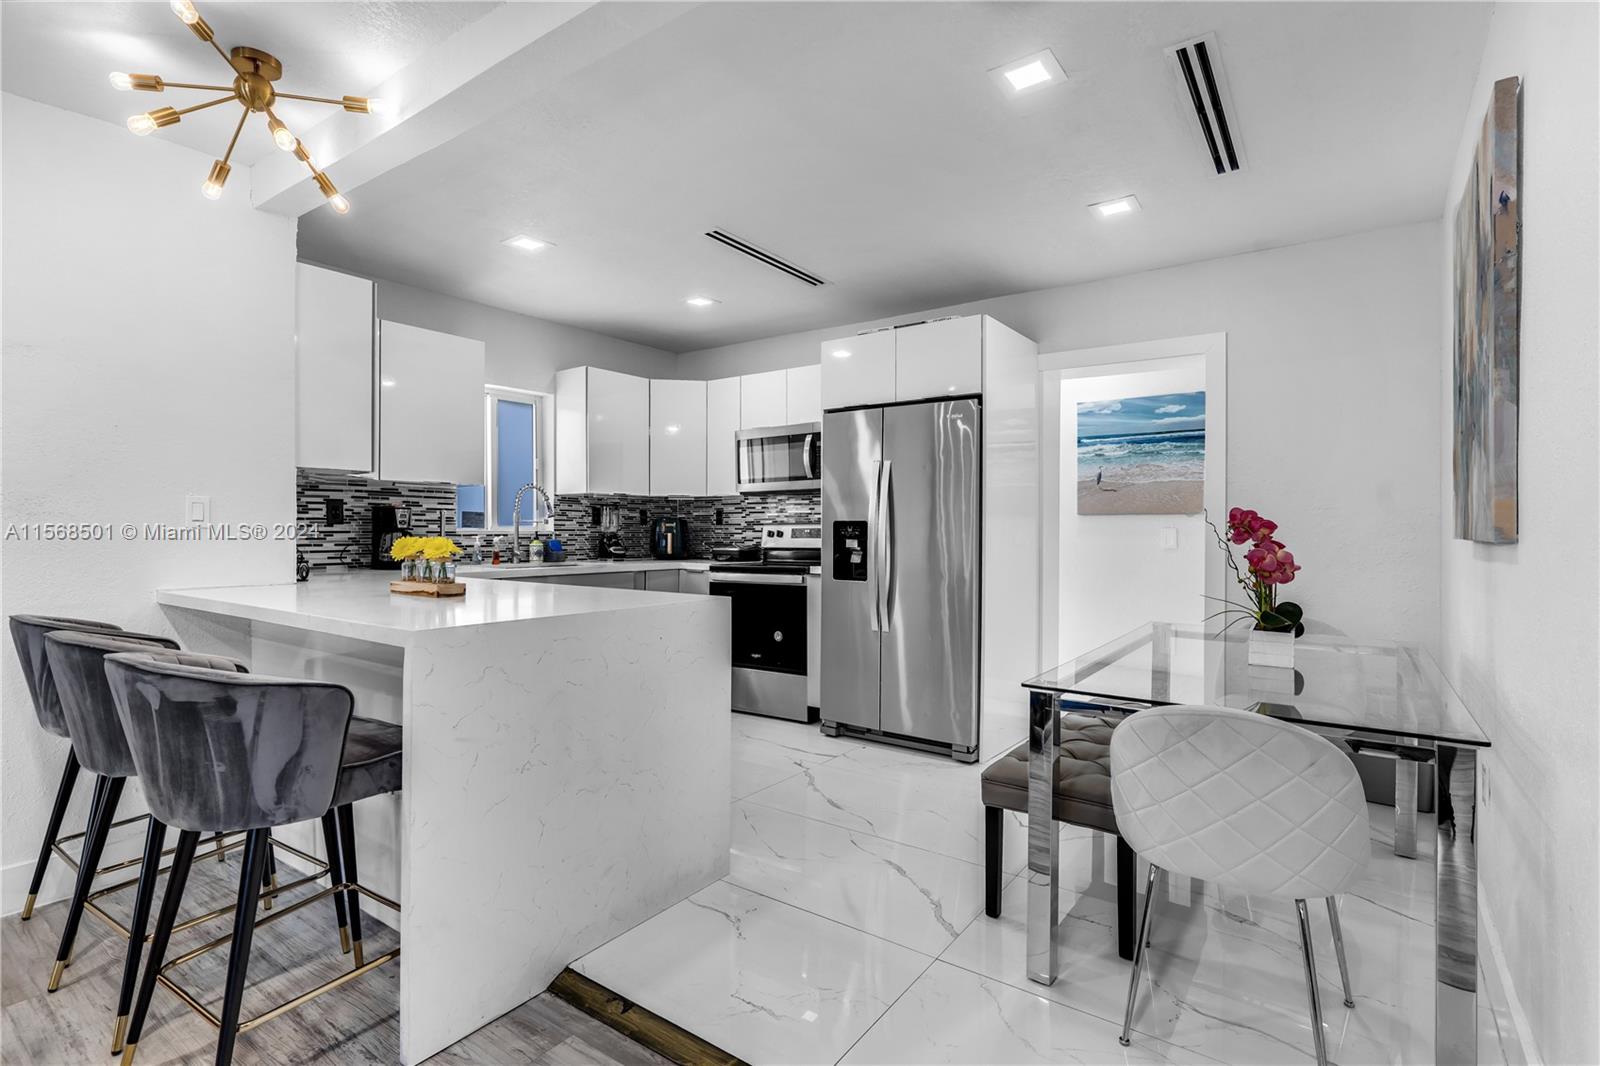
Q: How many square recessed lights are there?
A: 4